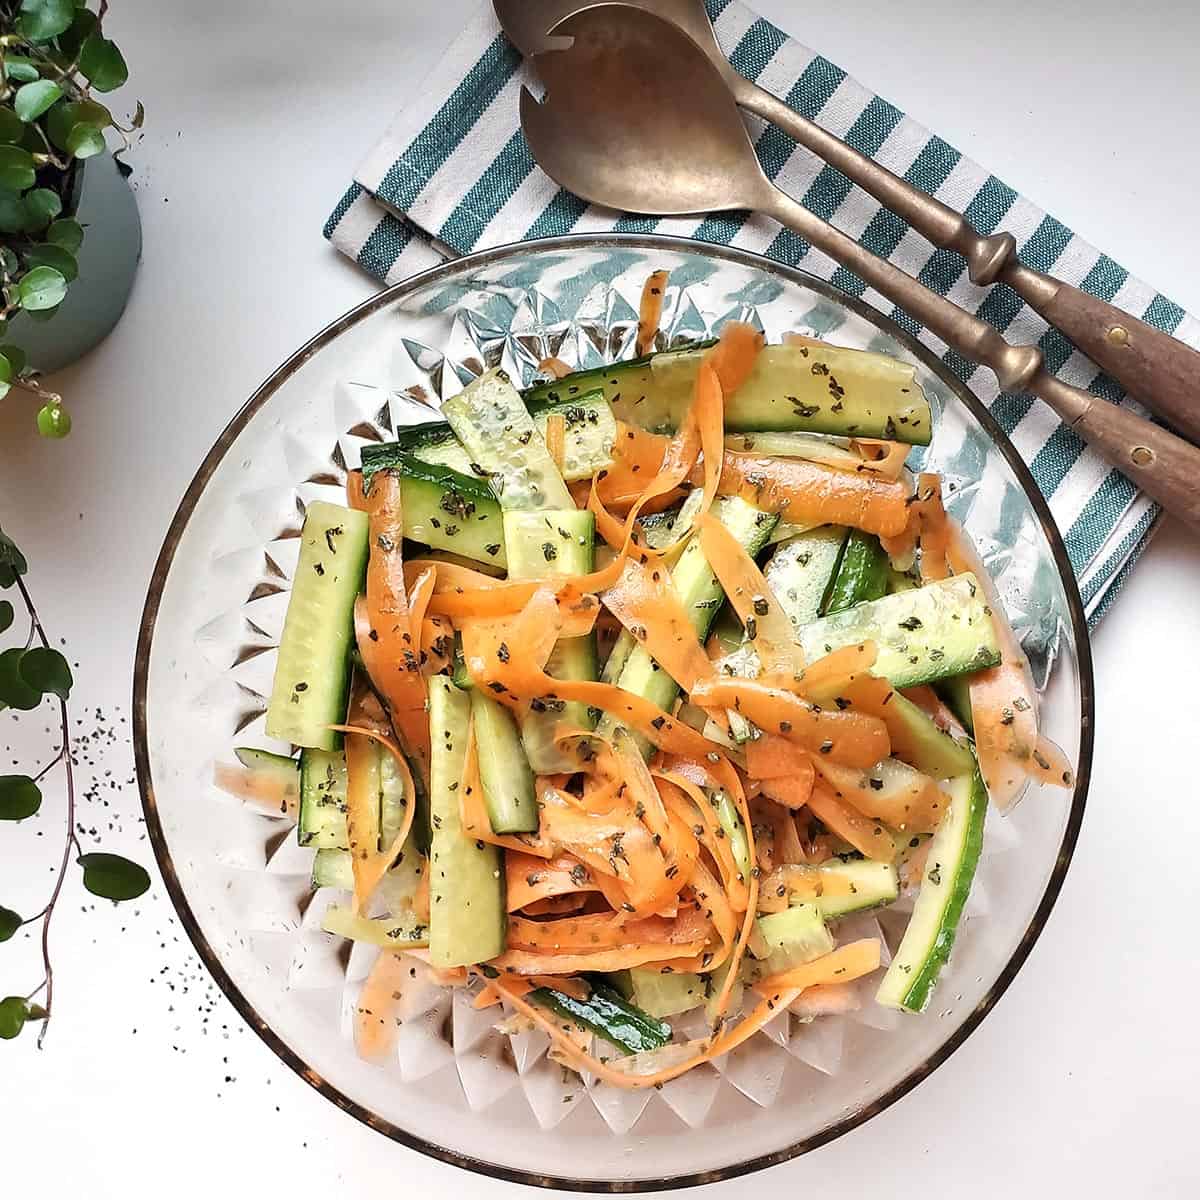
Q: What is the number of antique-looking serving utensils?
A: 2